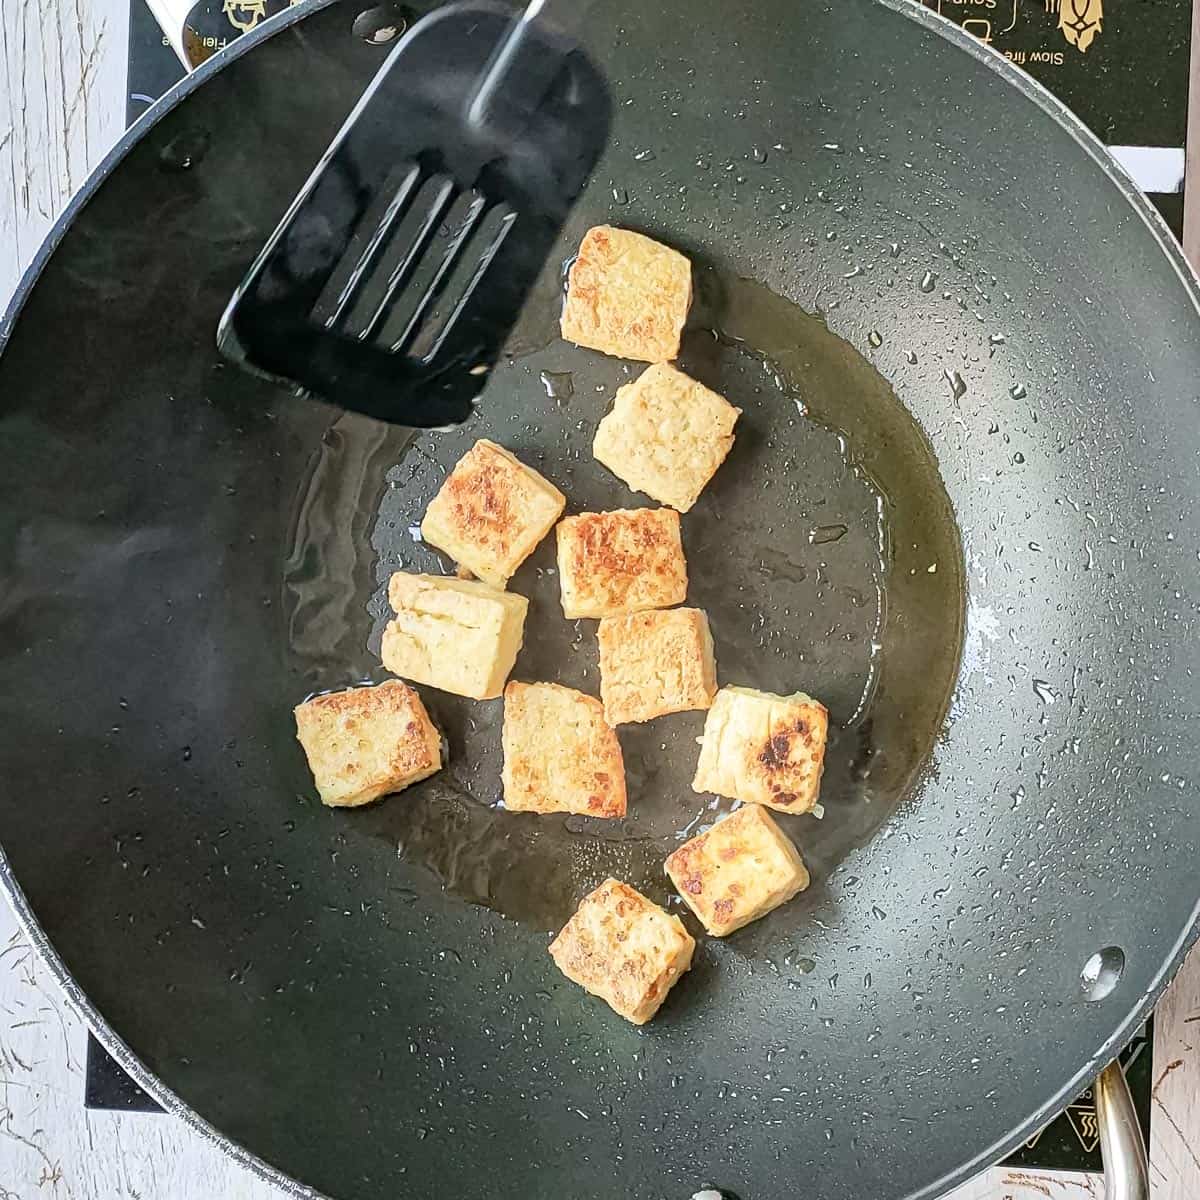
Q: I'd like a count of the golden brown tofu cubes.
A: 11